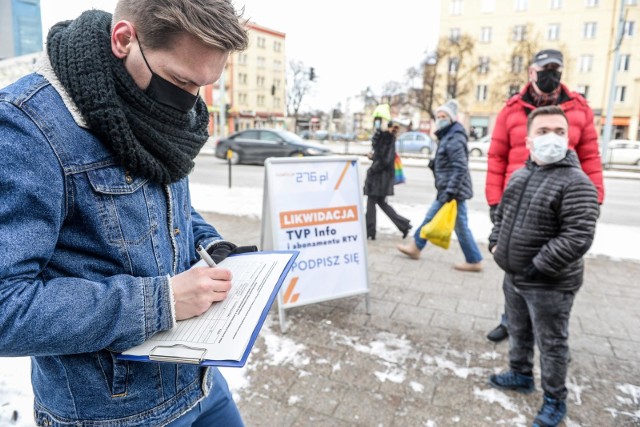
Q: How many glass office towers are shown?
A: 1